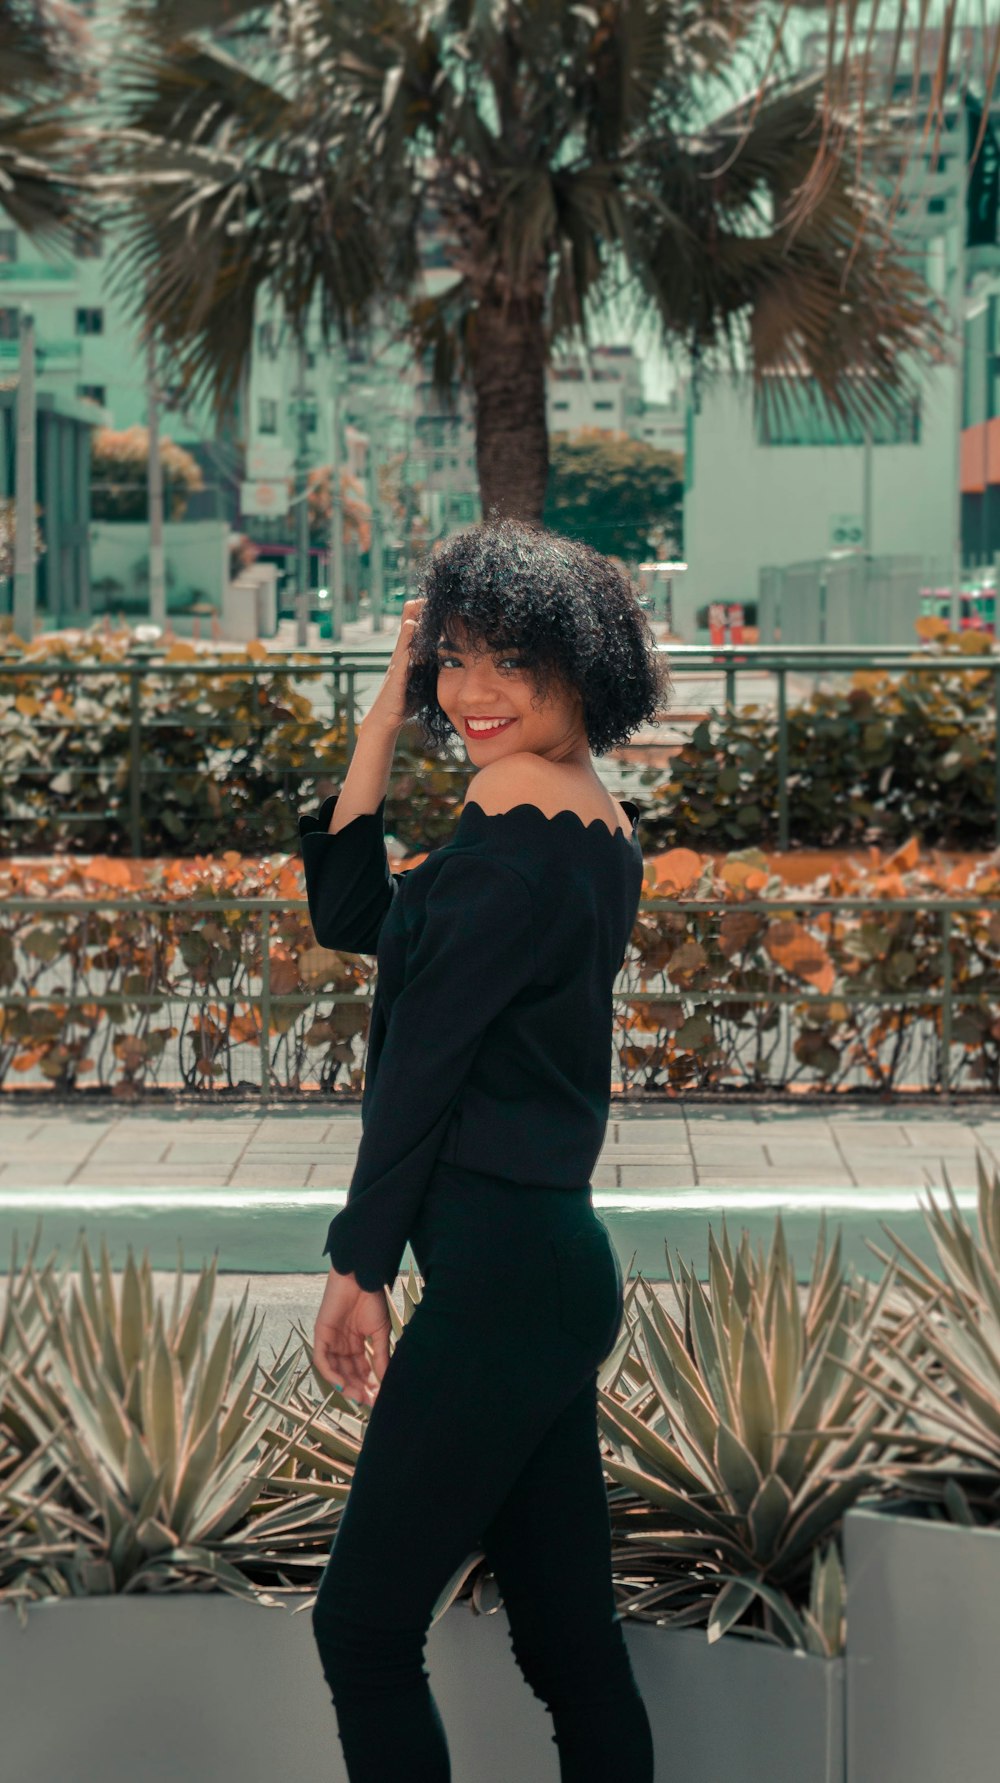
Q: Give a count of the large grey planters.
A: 2